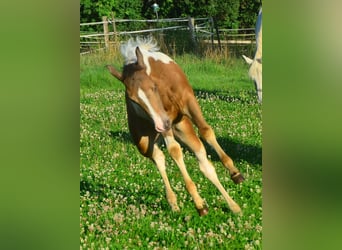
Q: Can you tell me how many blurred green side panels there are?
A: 2